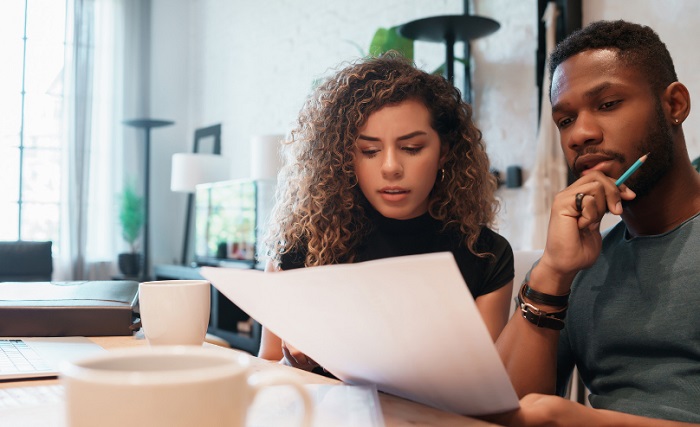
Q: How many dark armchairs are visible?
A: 1